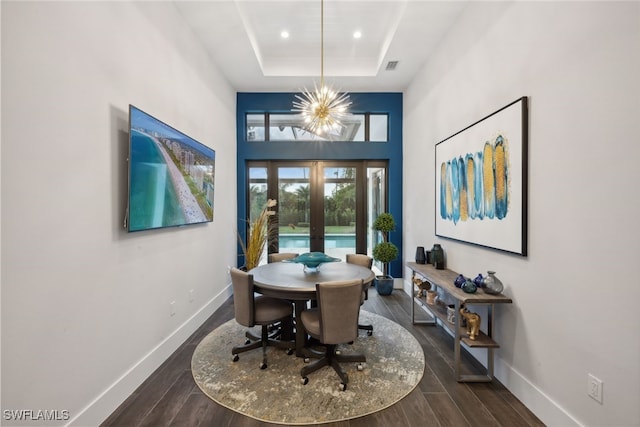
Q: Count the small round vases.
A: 4